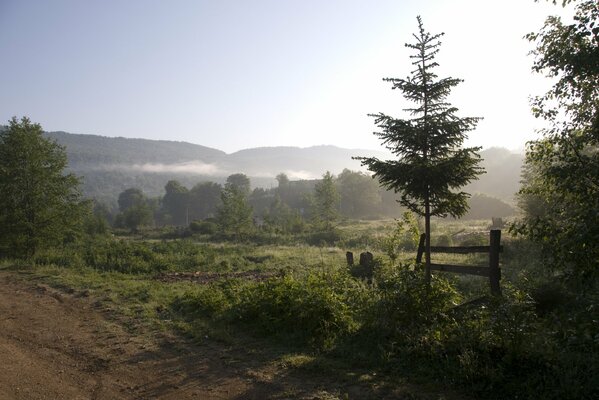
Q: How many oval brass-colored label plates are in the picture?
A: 0